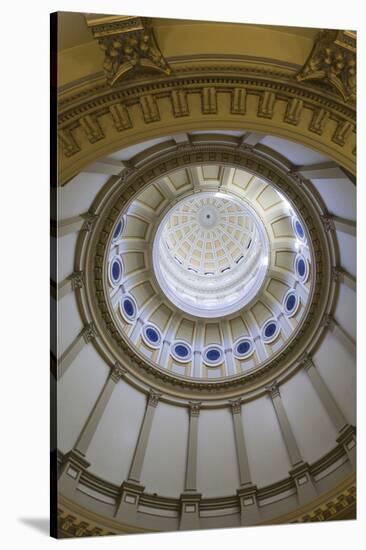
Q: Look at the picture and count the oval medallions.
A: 11